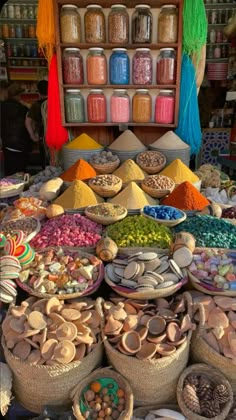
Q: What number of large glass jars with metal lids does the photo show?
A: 15